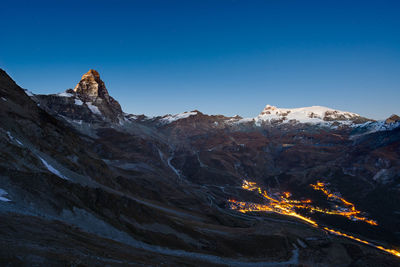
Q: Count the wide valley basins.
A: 1